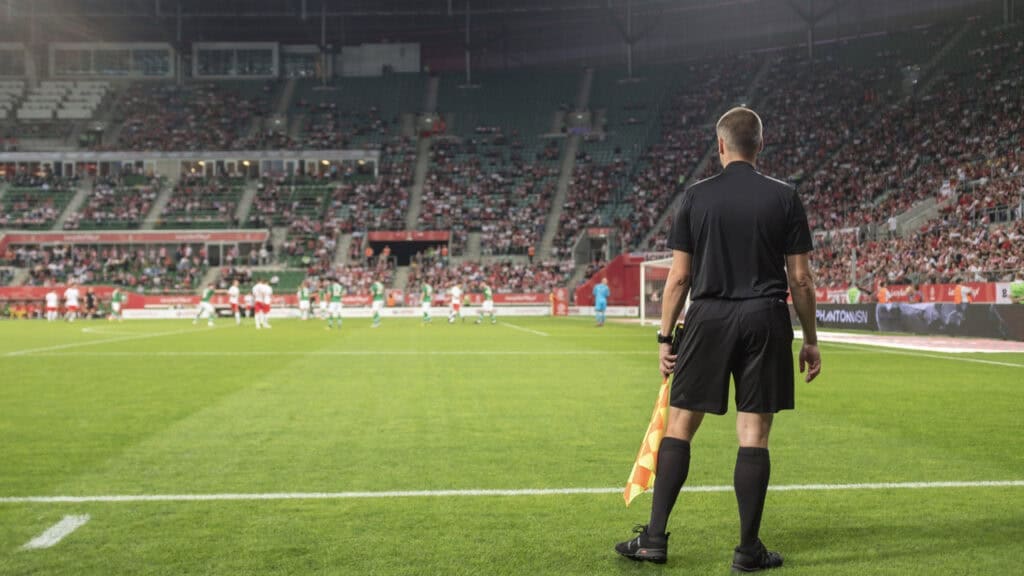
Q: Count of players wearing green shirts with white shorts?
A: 8